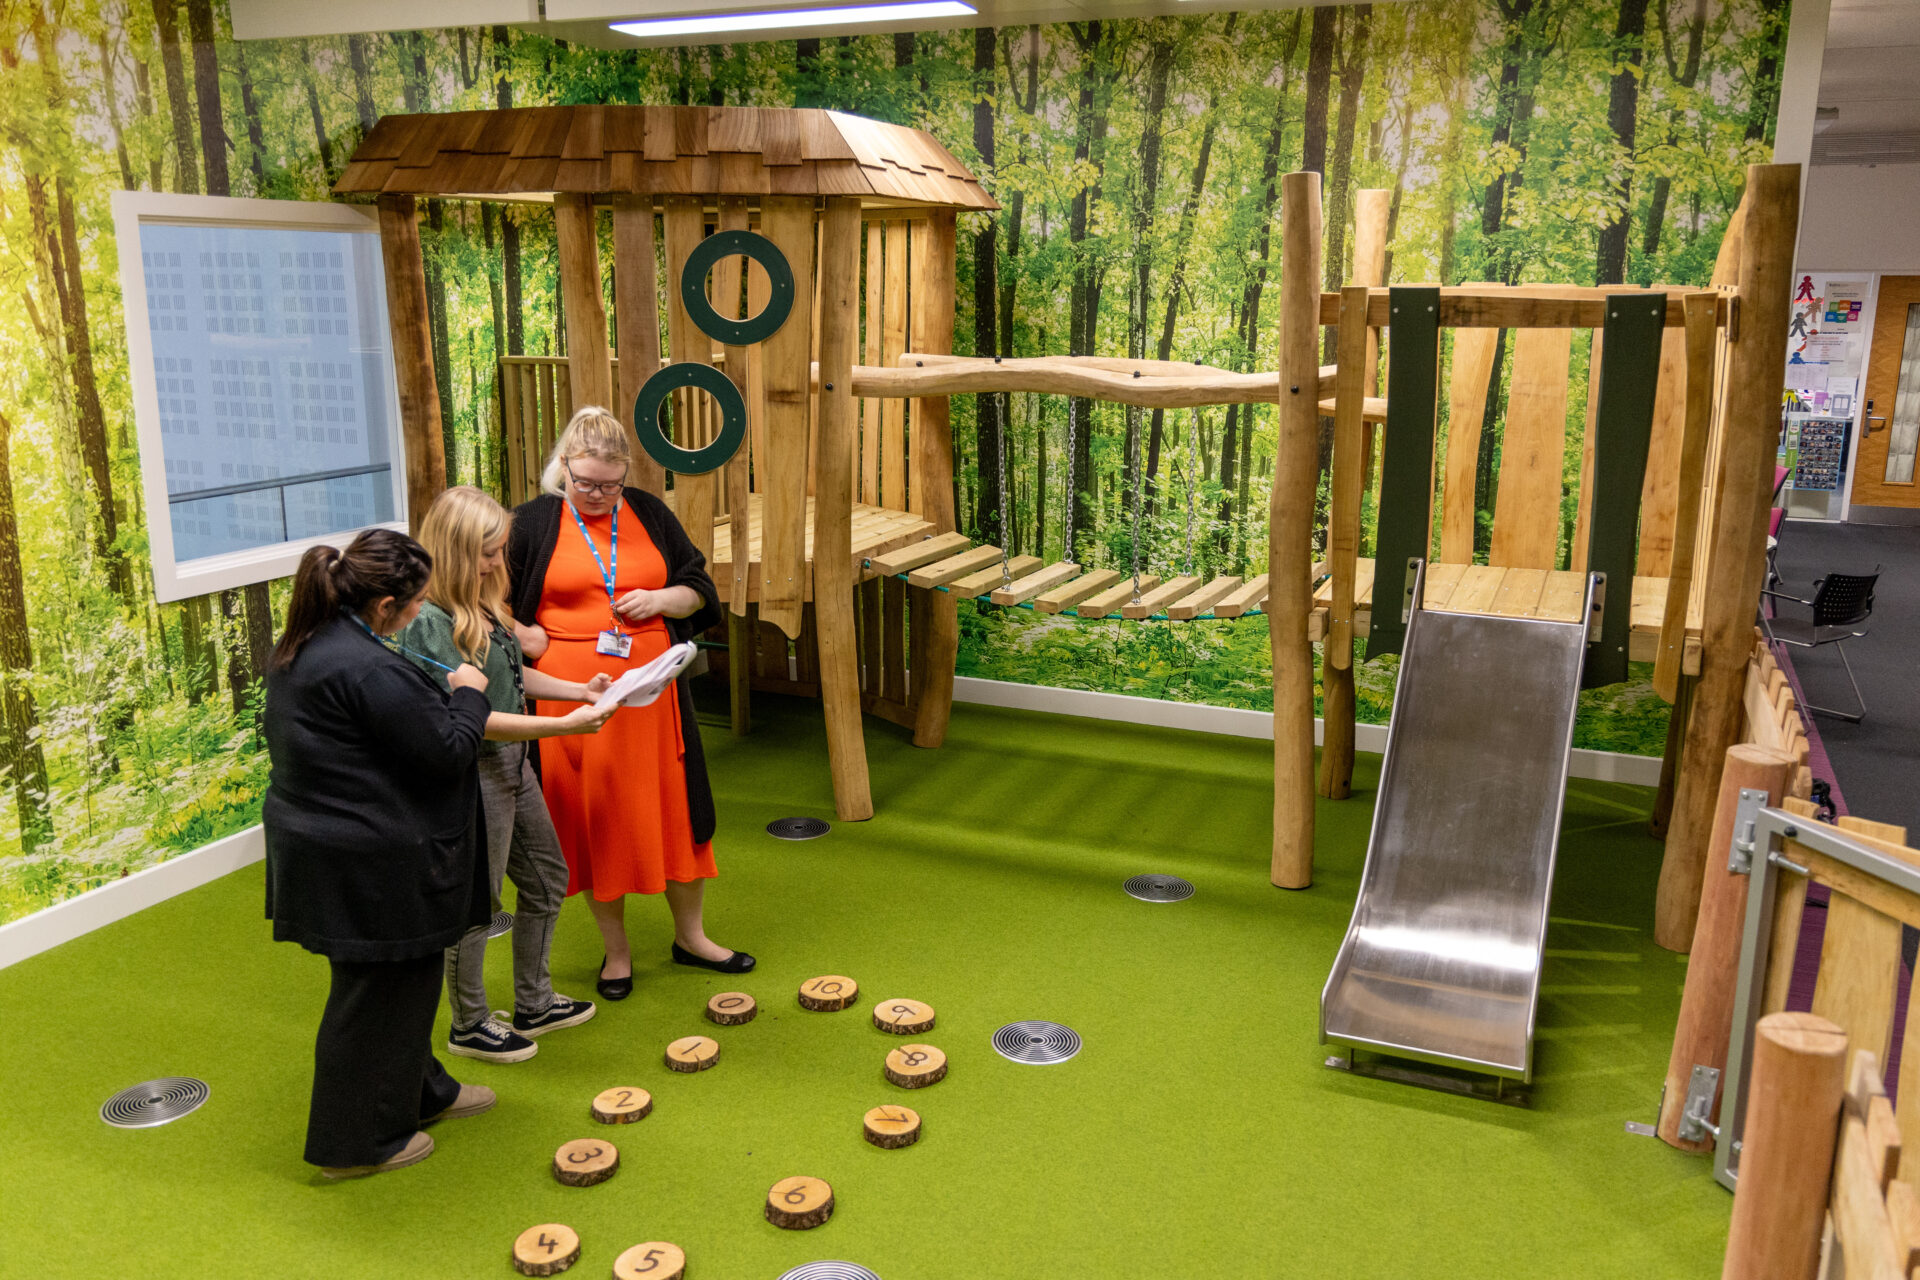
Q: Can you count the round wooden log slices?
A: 11